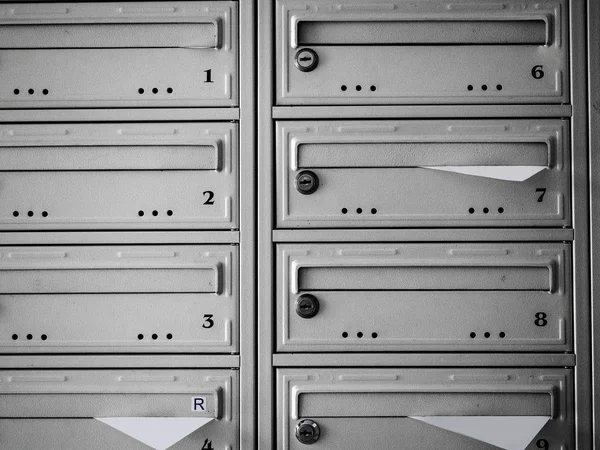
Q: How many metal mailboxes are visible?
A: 8